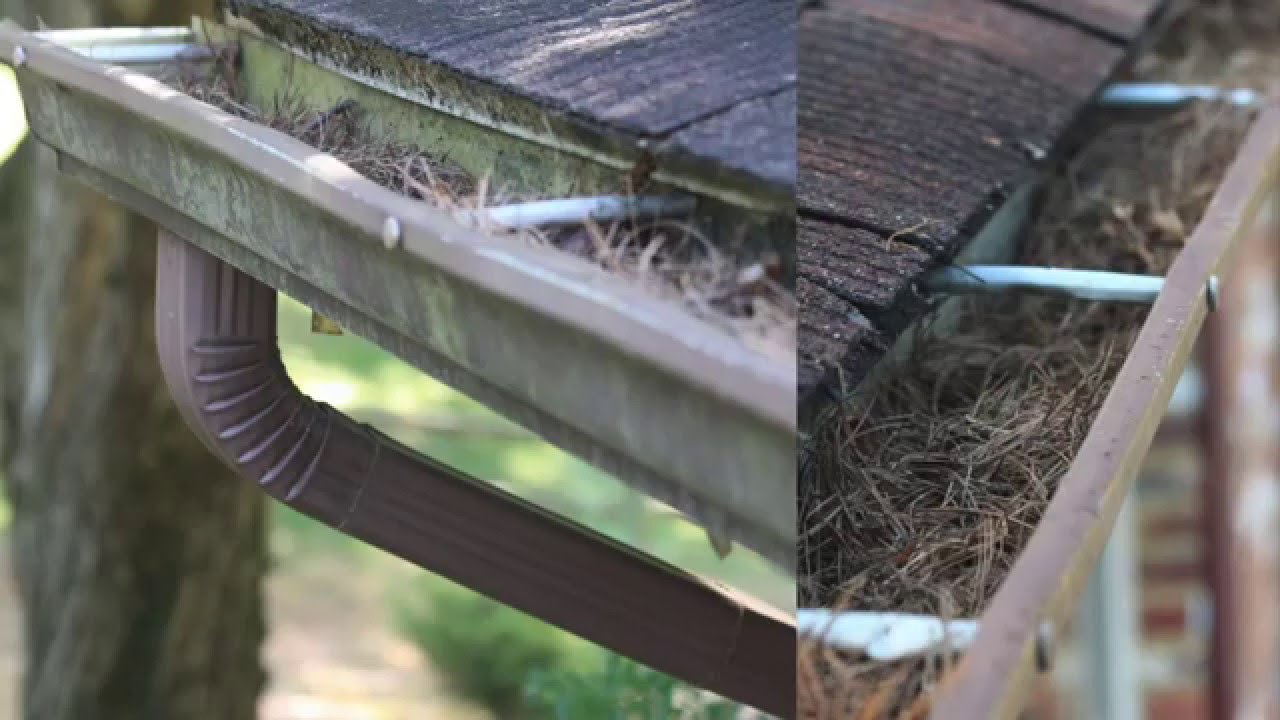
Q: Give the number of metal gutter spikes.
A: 5